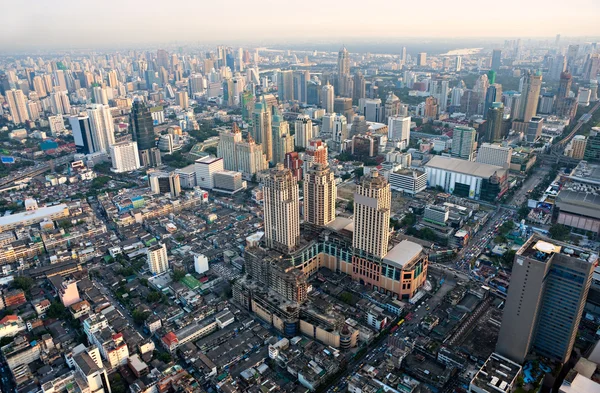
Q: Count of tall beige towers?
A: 3